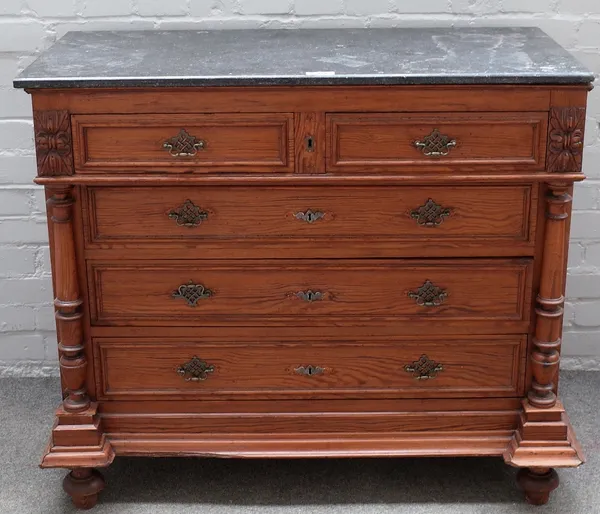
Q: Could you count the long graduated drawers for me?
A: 3